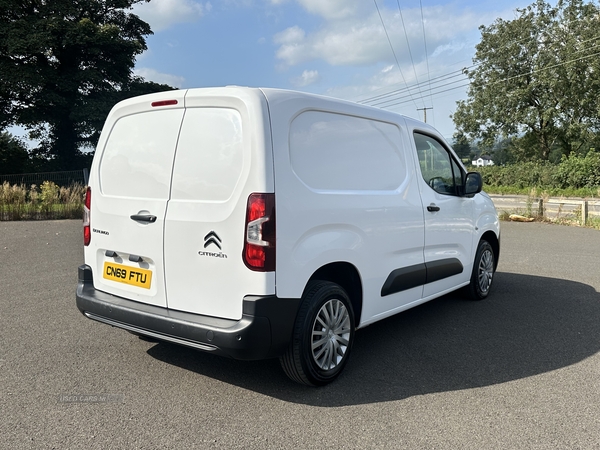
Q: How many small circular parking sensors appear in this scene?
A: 3